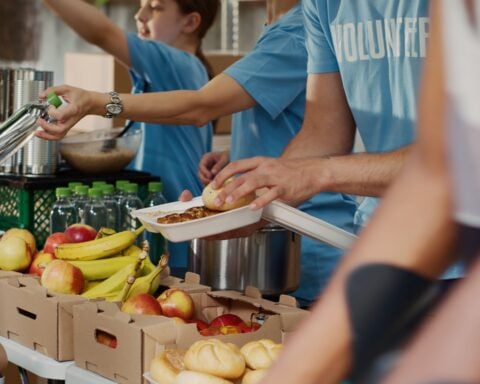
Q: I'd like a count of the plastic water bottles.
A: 10